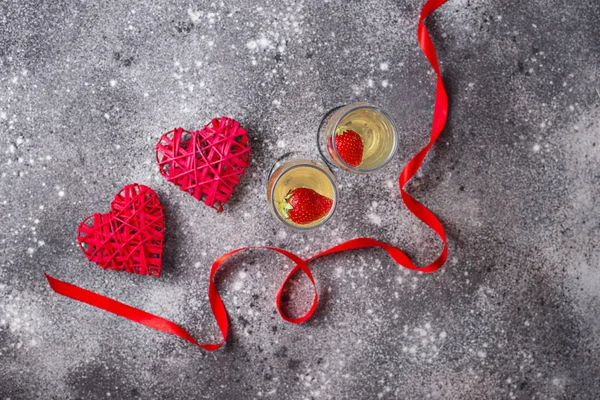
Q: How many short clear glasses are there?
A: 2